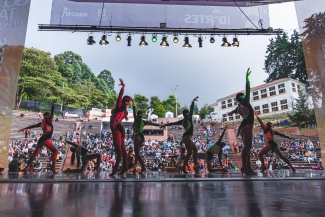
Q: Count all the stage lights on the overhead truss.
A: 13